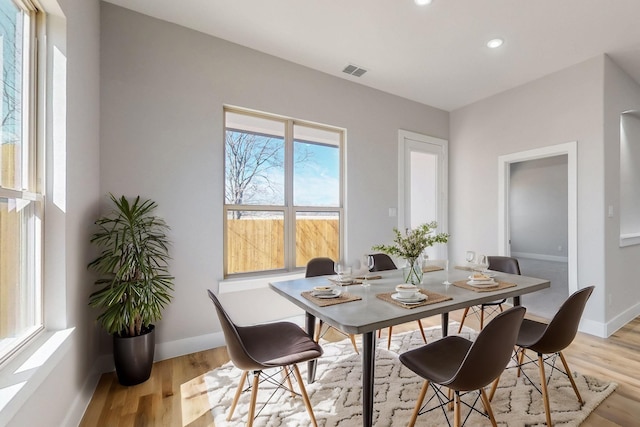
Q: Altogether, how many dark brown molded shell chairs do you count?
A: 6